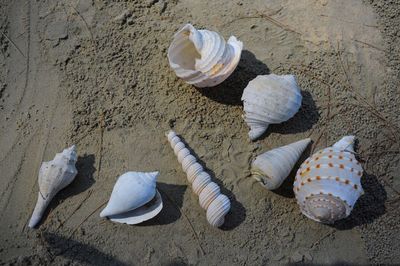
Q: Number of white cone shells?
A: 1